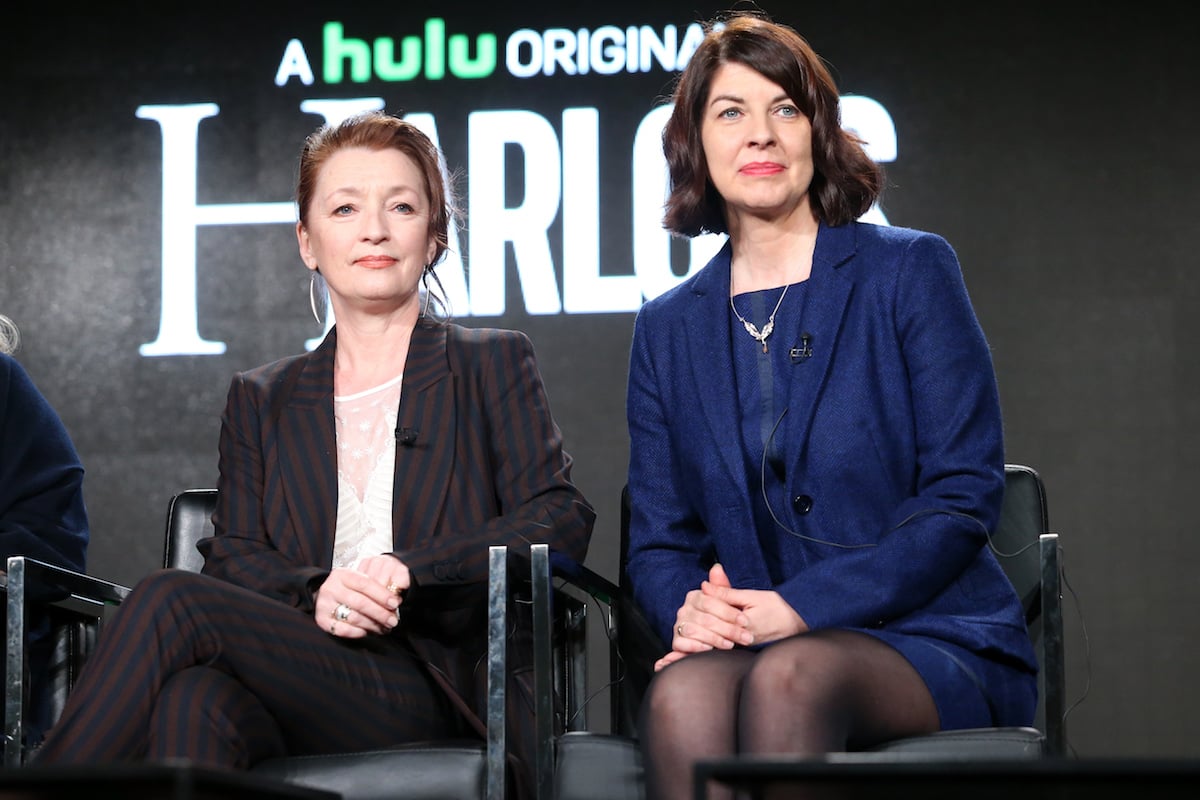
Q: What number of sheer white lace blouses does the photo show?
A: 1